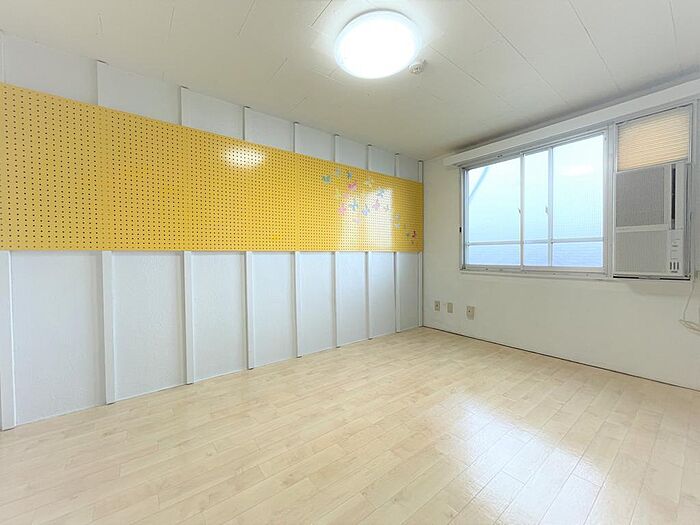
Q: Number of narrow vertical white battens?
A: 9